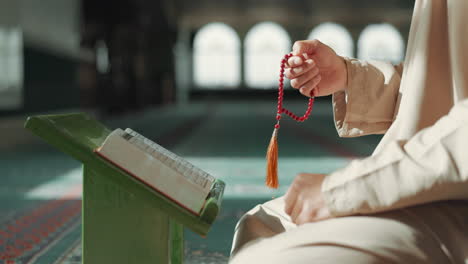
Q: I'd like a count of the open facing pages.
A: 2